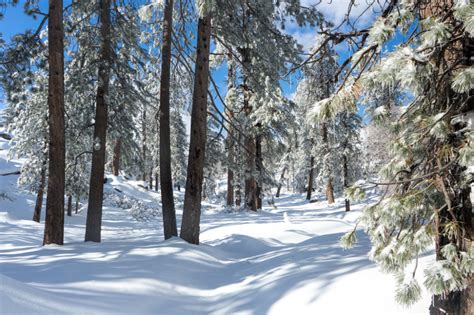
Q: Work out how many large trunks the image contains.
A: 5